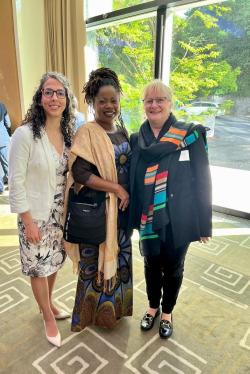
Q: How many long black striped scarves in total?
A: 1